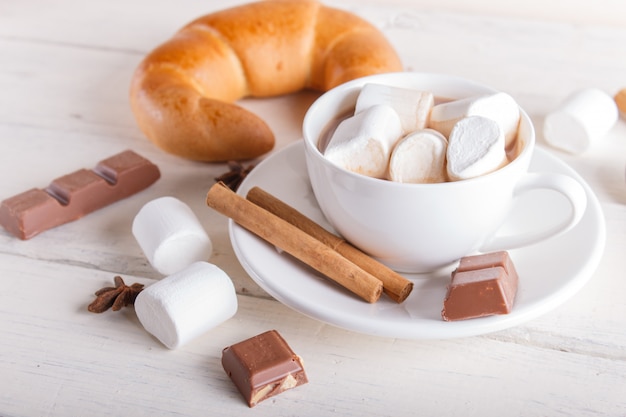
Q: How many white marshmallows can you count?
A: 8